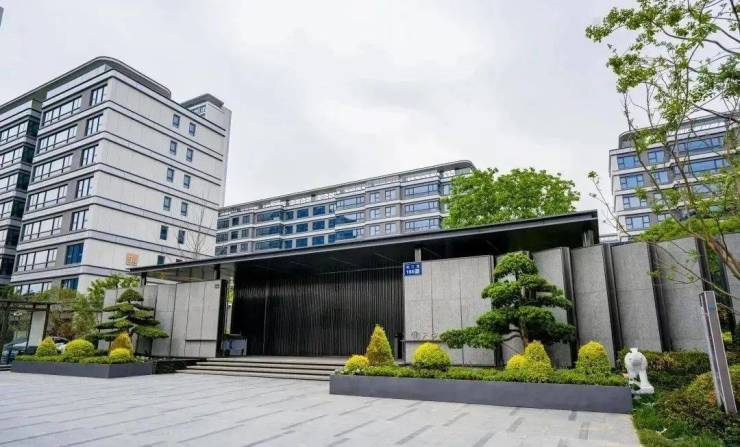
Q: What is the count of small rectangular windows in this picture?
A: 12